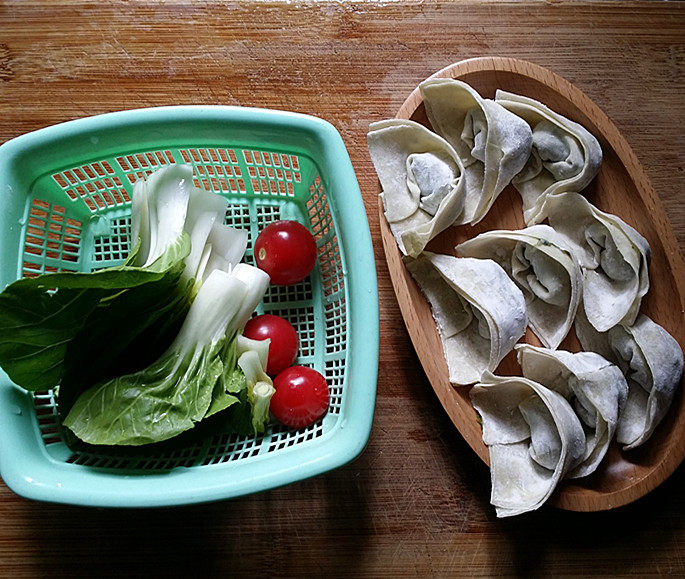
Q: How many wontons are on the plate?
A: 9